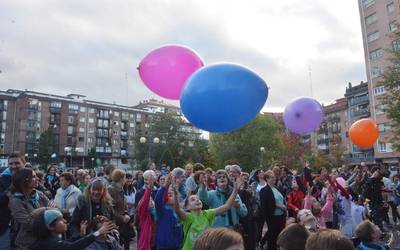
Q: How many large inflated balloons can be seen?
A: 4